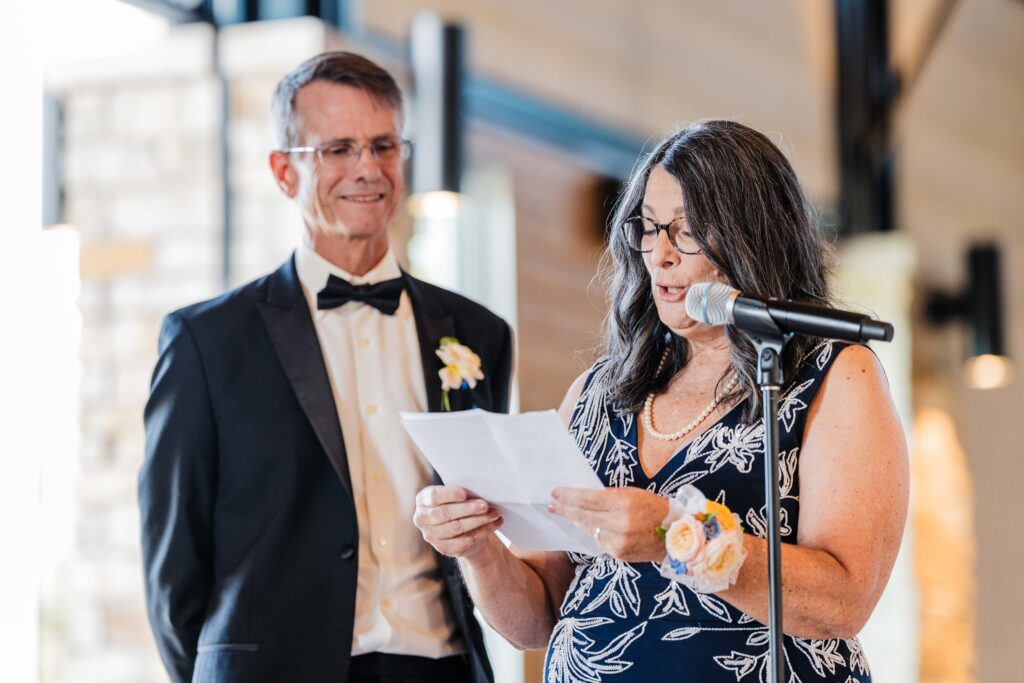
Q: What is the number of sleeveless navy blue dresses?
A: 1